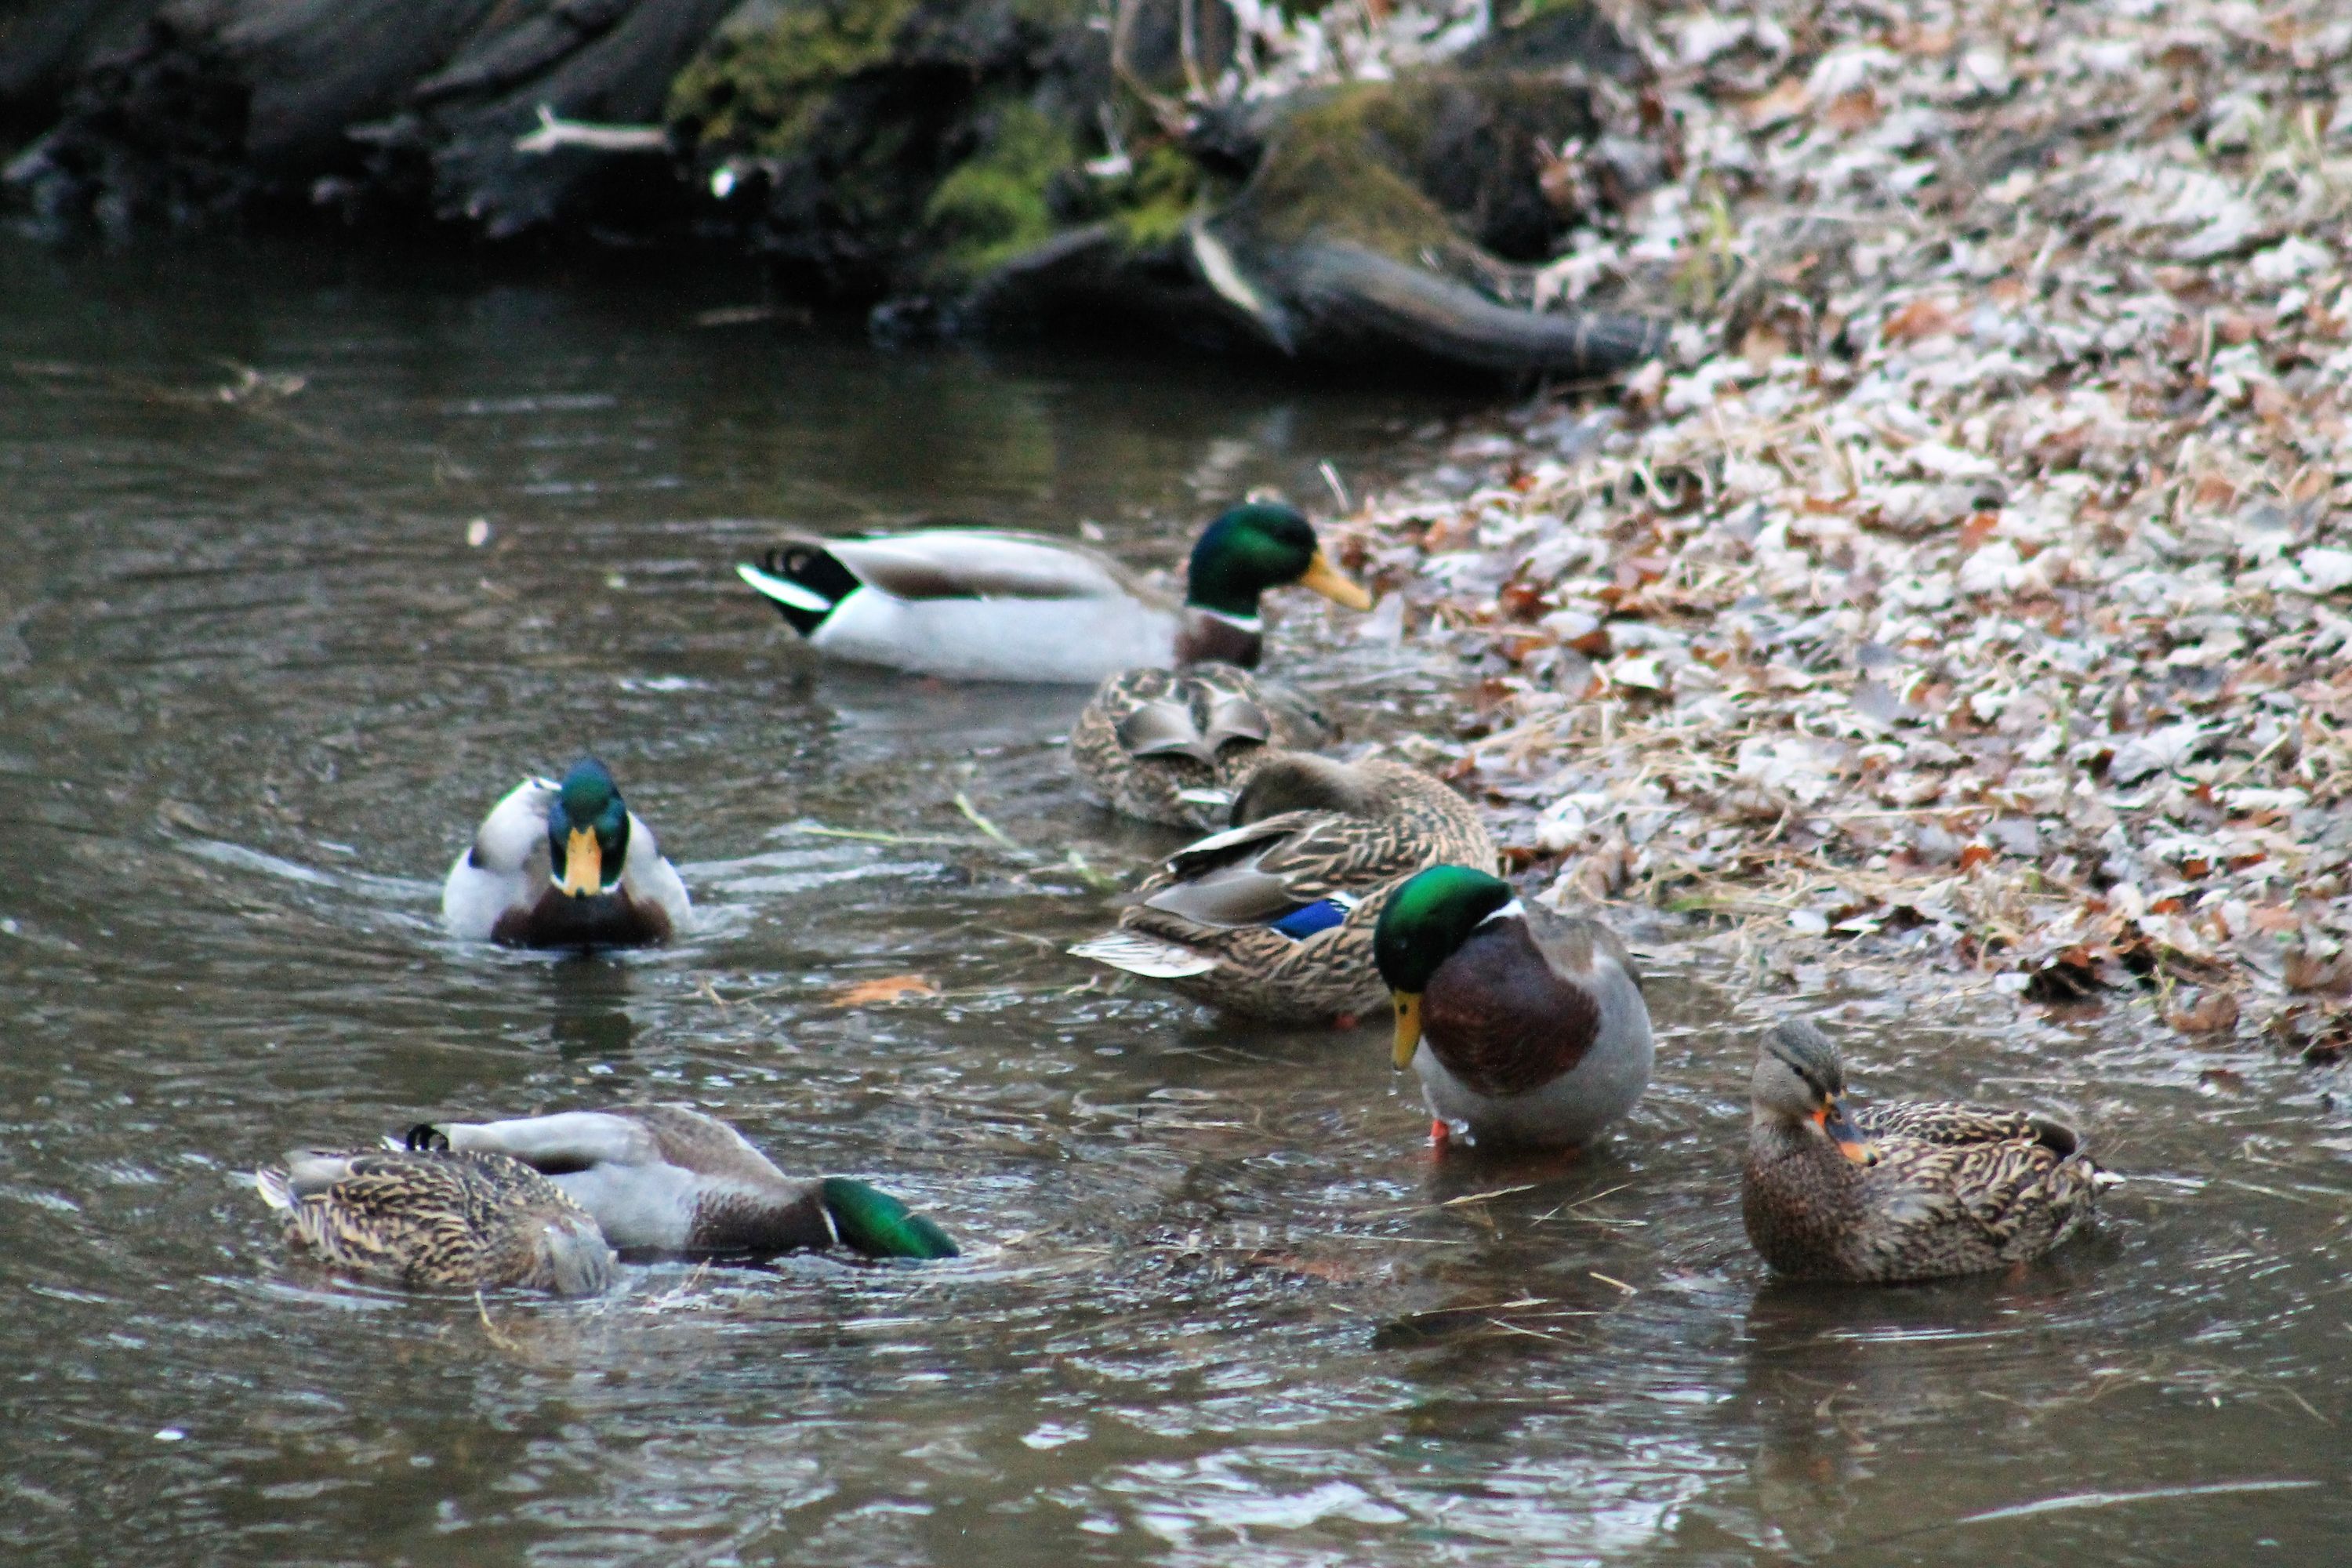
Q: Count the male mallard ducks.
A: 4